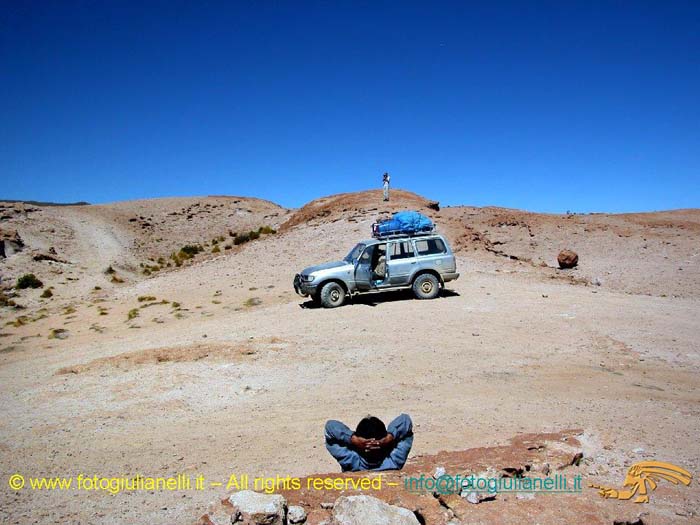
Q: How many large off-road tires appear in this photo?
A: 2